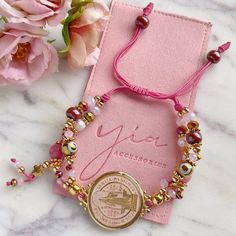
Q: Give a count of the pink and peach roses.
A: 3